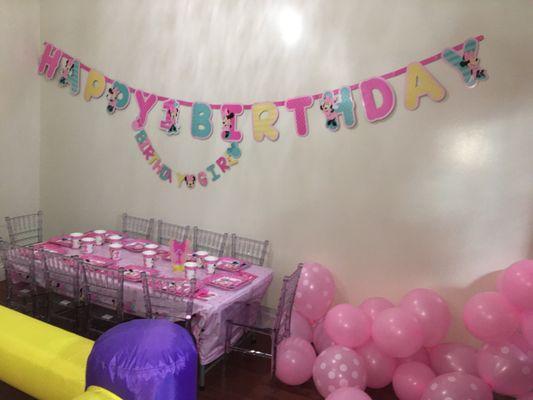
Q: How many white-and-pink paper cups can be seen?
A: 10